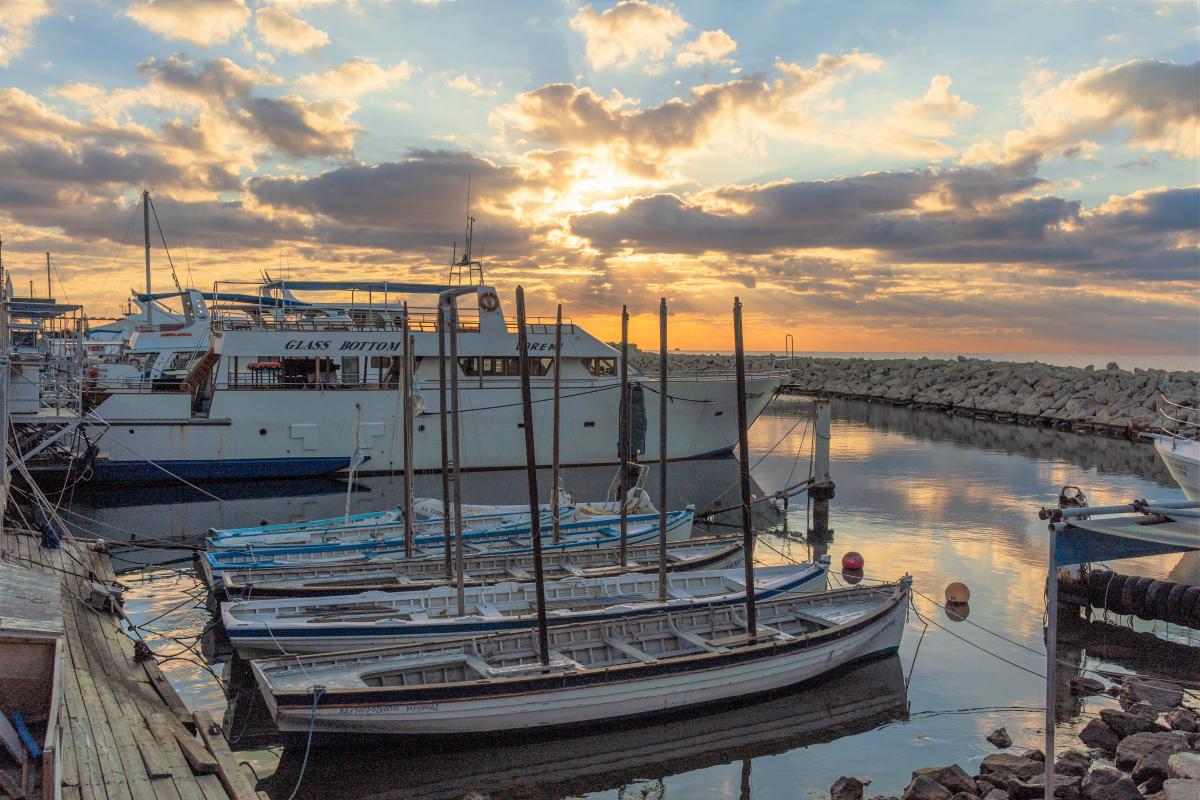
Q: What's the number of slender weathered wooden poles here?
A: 8